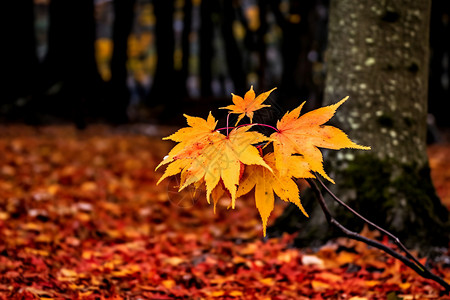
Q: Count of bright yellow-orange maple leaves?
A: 5